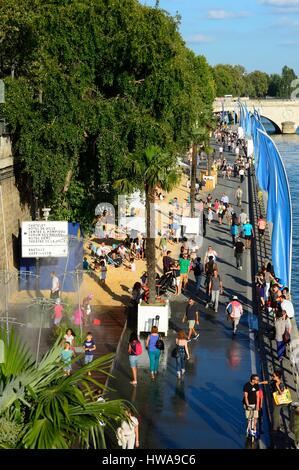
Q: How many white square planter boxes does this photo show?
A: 2